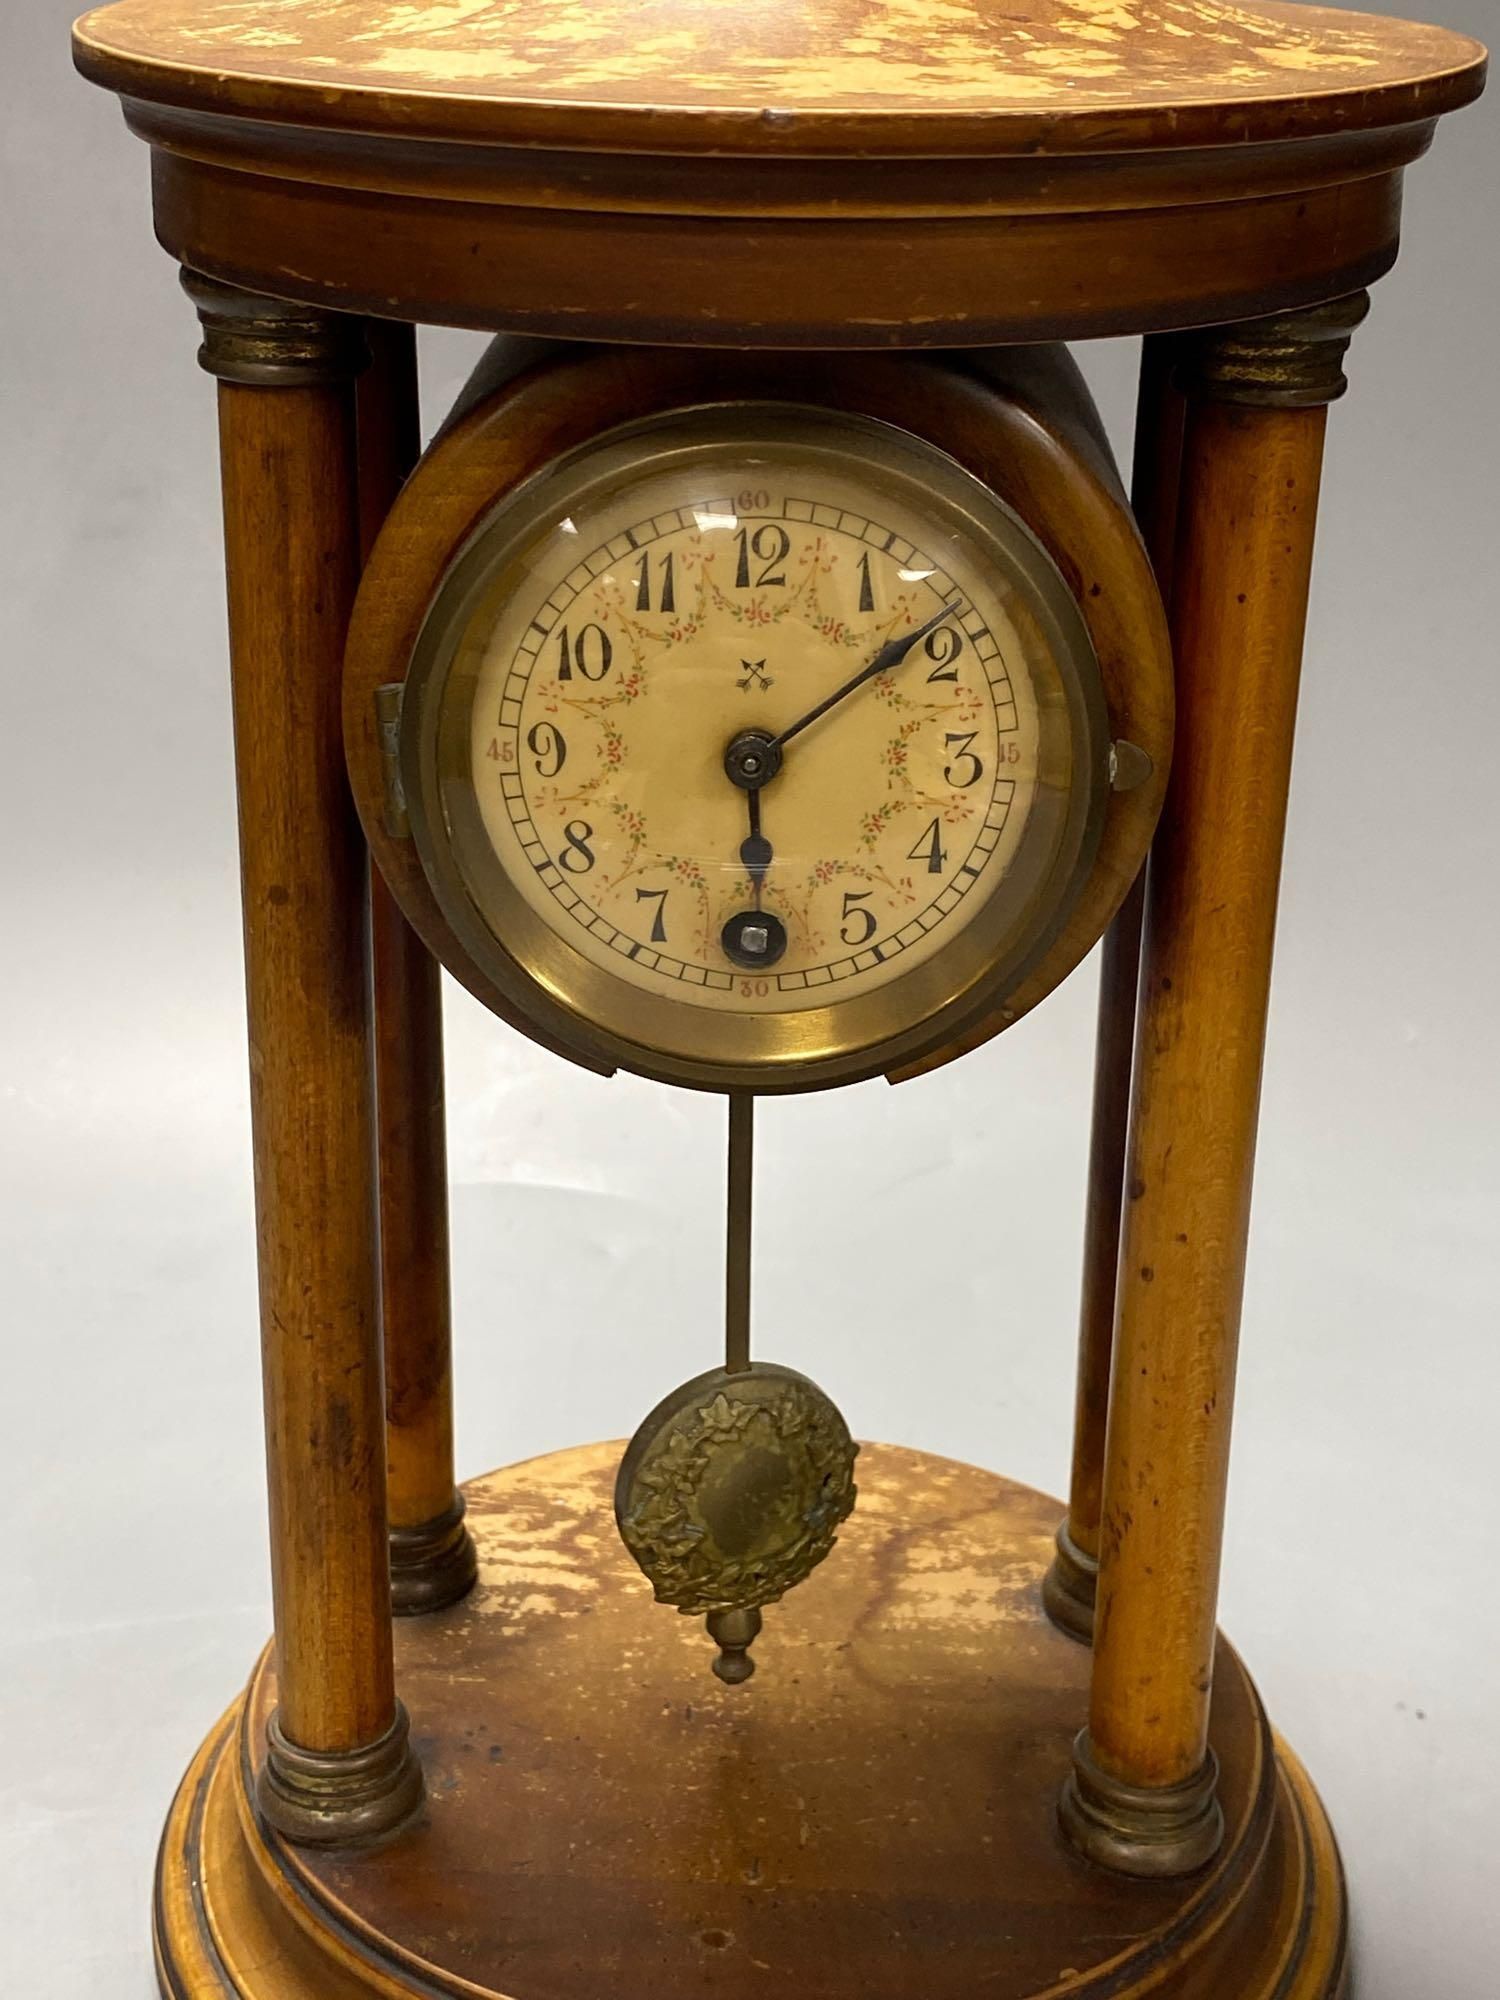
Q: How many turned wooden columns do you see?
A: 4